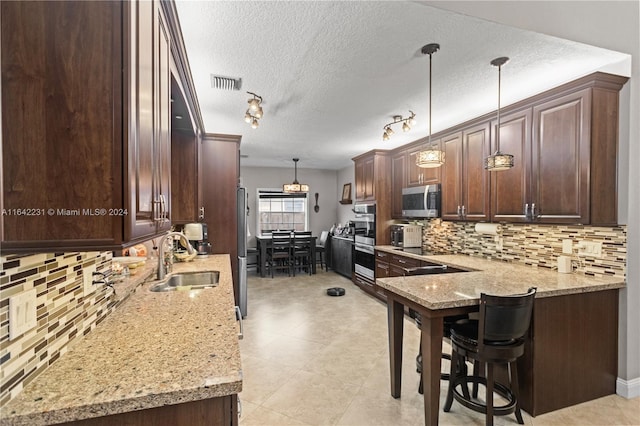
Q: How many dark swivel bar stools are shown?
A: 2